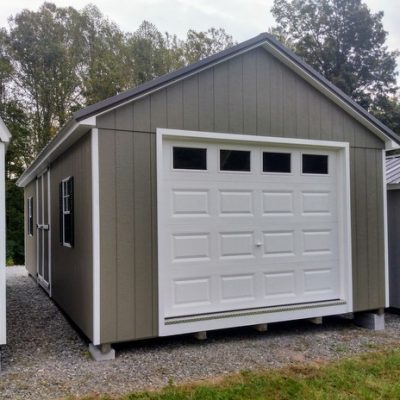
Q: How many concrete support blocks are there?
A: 2